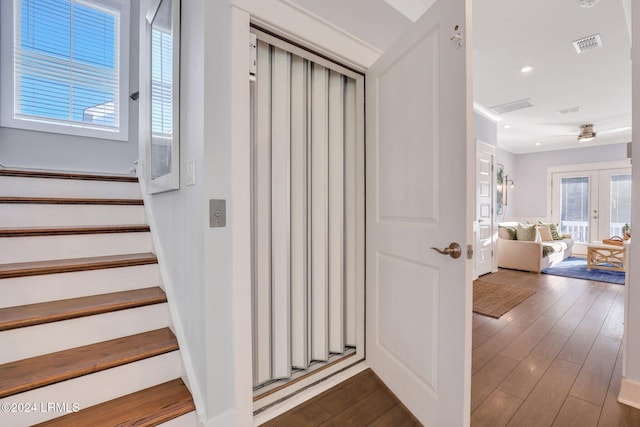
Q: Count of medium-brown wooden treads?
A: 7